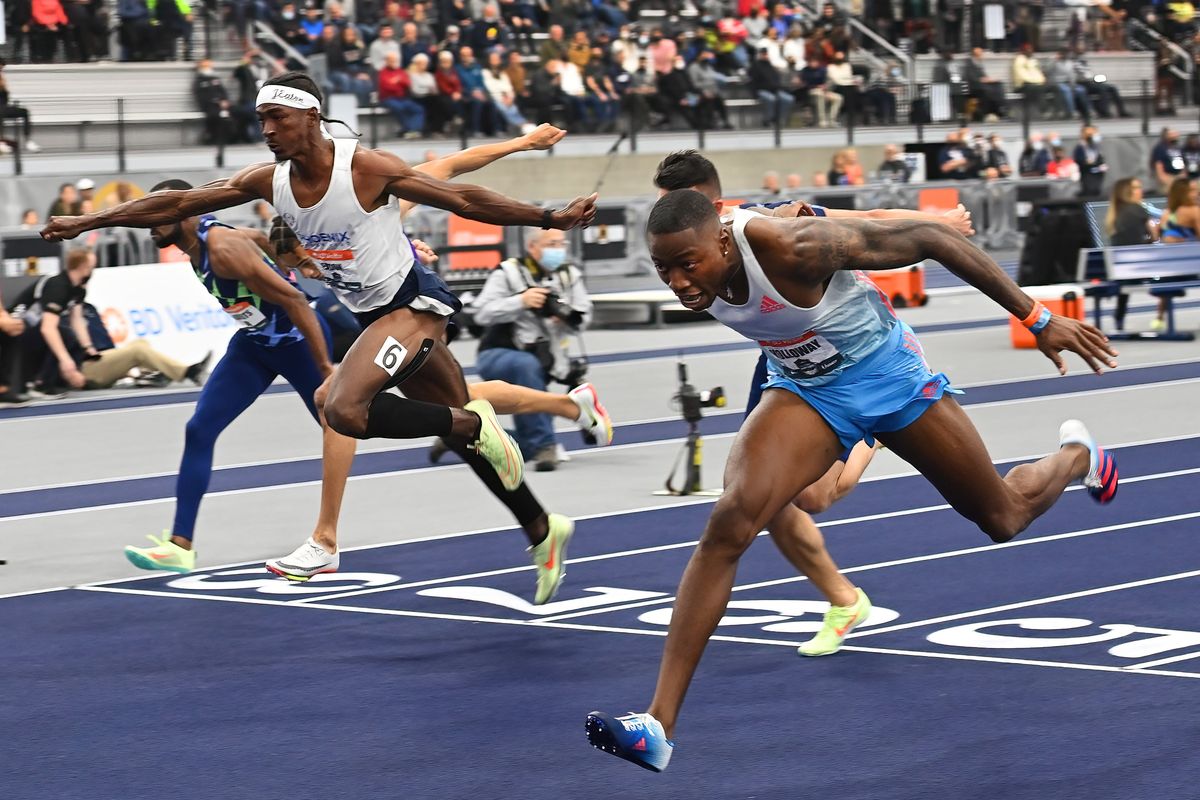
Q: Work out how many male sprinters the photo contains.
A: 5